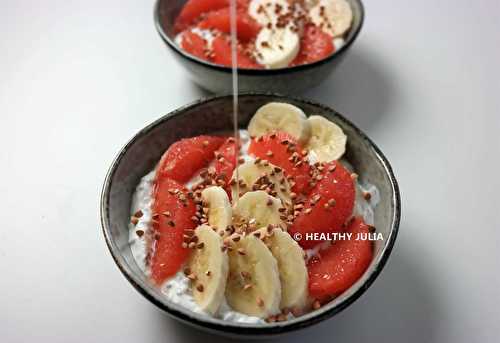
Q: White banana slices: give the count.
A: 11